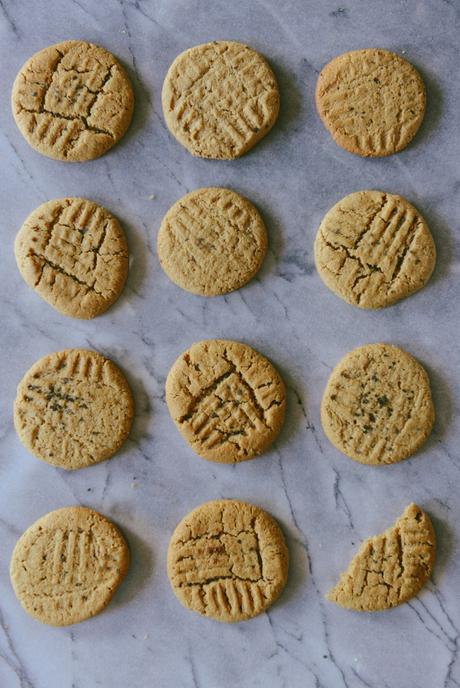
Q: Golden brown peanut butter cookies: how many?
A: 12